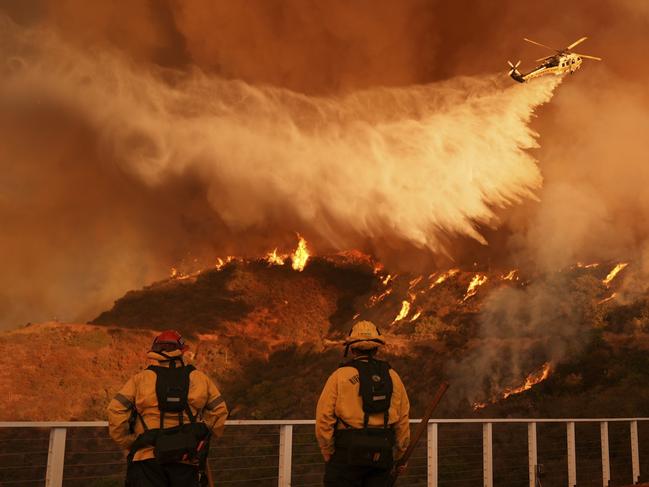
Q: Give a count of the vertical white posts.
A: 8